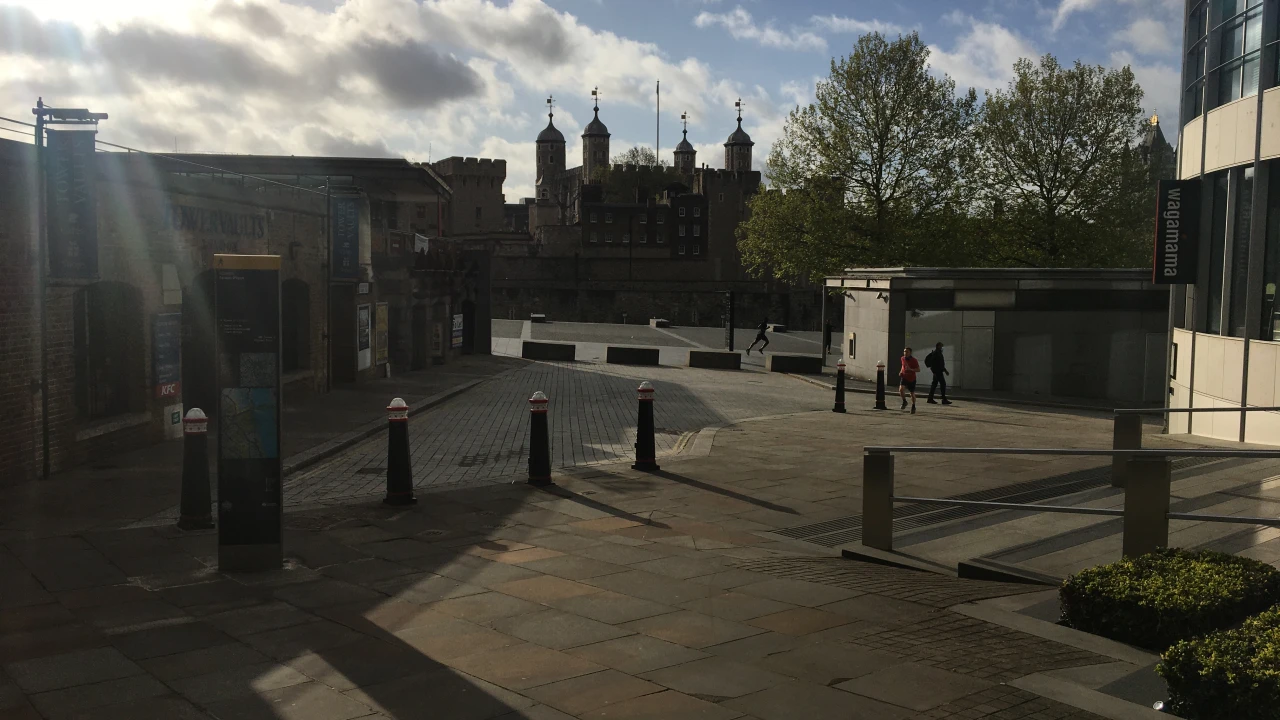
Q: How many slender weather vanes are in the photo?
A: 4